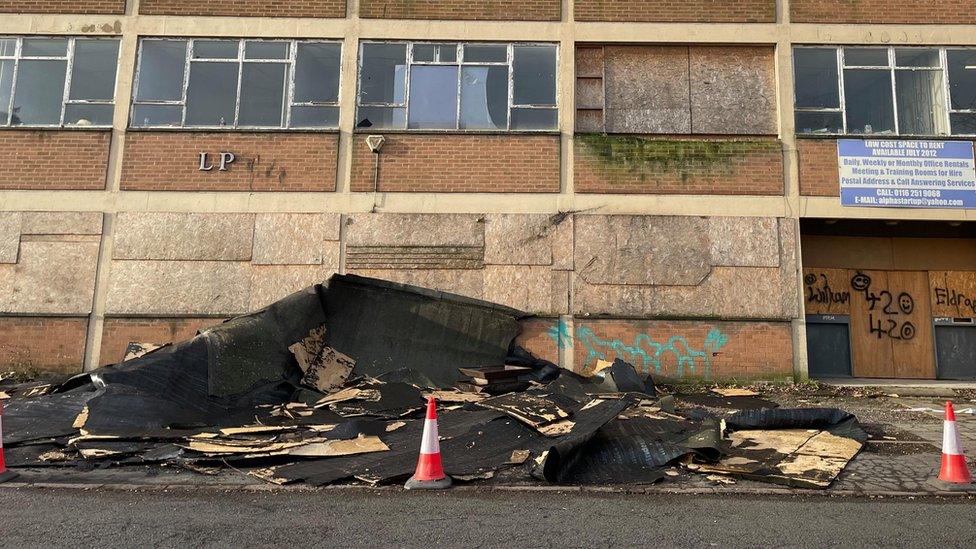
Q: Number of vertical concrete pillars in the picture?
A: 4